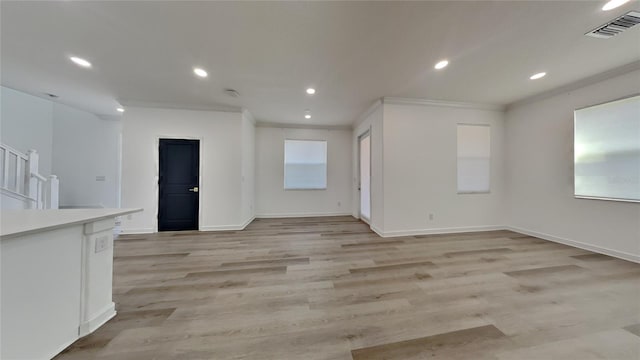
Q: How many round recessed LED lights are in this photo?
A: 8